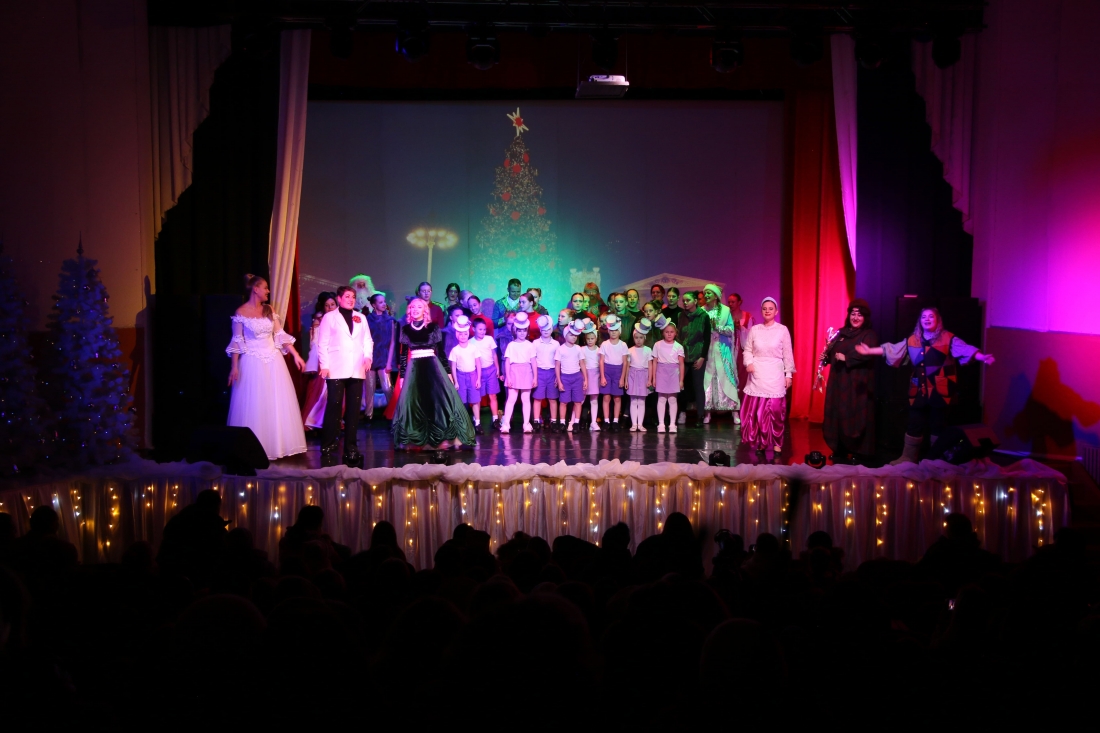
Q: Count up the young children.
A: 9